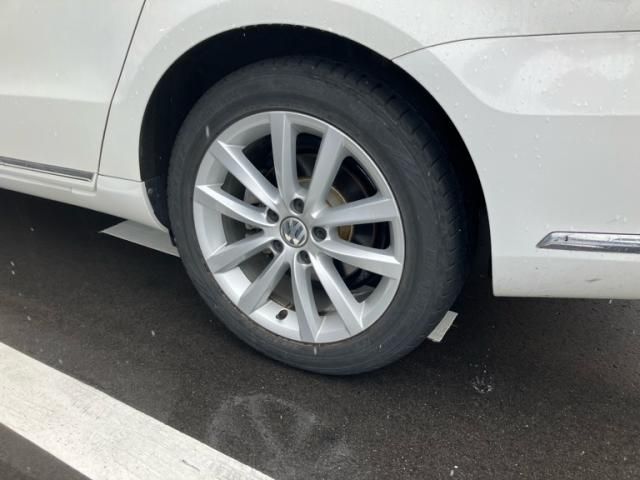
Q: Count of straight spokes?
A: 10